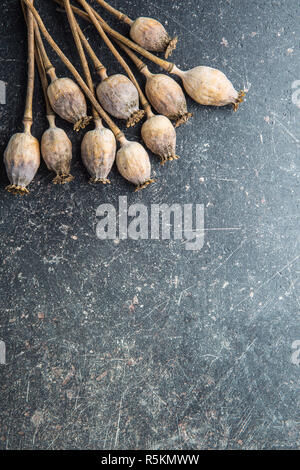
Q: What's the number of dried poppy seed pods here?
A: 10